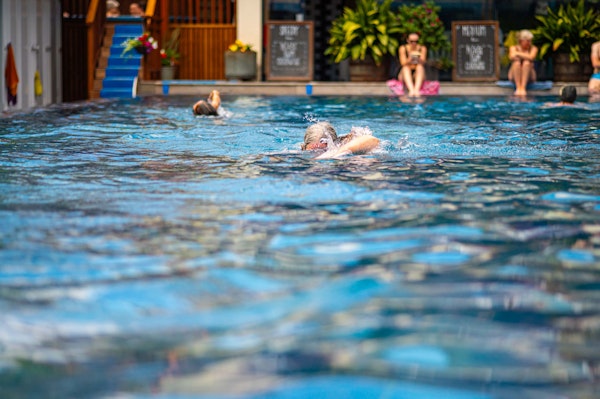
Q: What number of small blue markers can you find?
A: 2